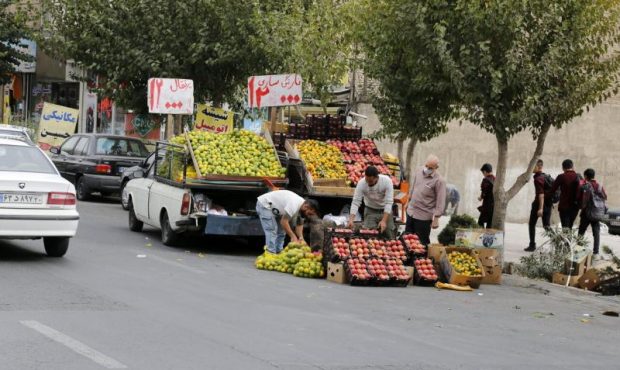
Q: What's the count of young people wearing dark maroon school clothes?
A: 4